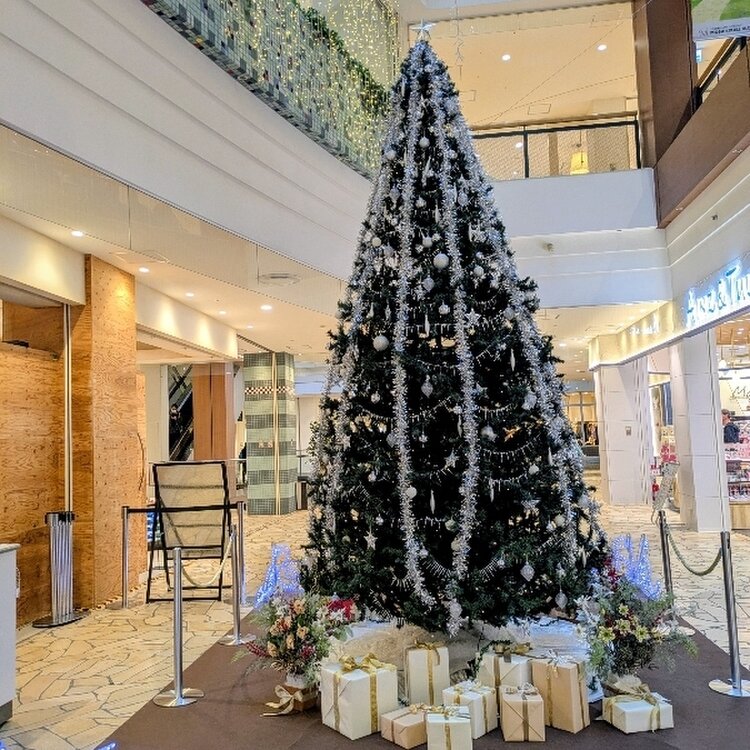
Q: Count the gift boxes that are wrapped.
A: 9